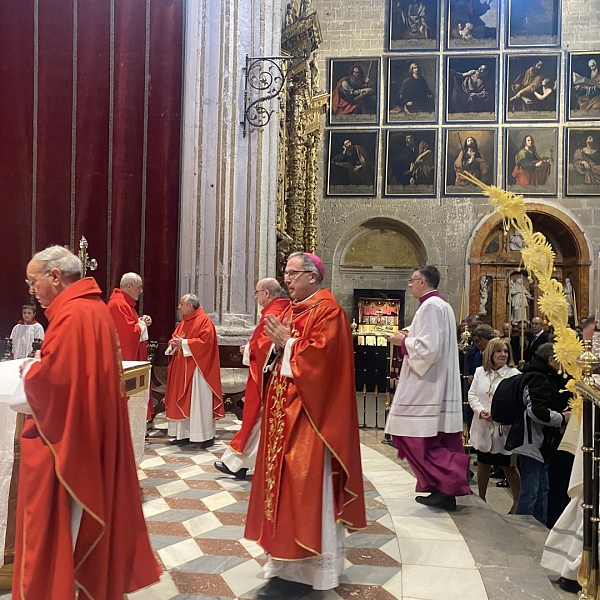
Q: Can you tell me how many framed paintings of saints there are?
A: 13